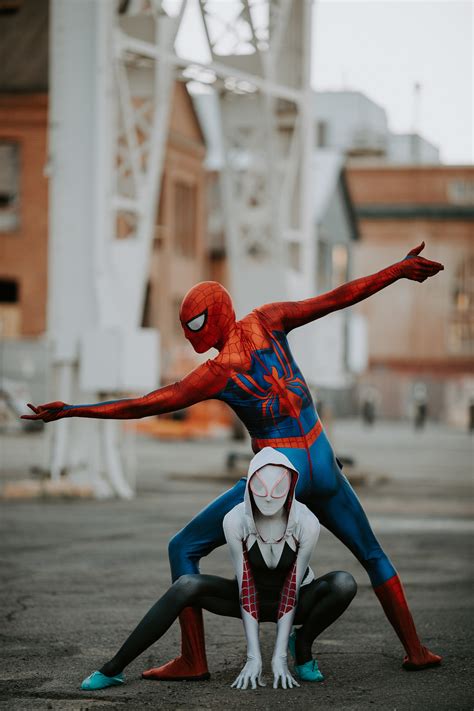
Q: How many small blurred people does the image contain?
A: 3